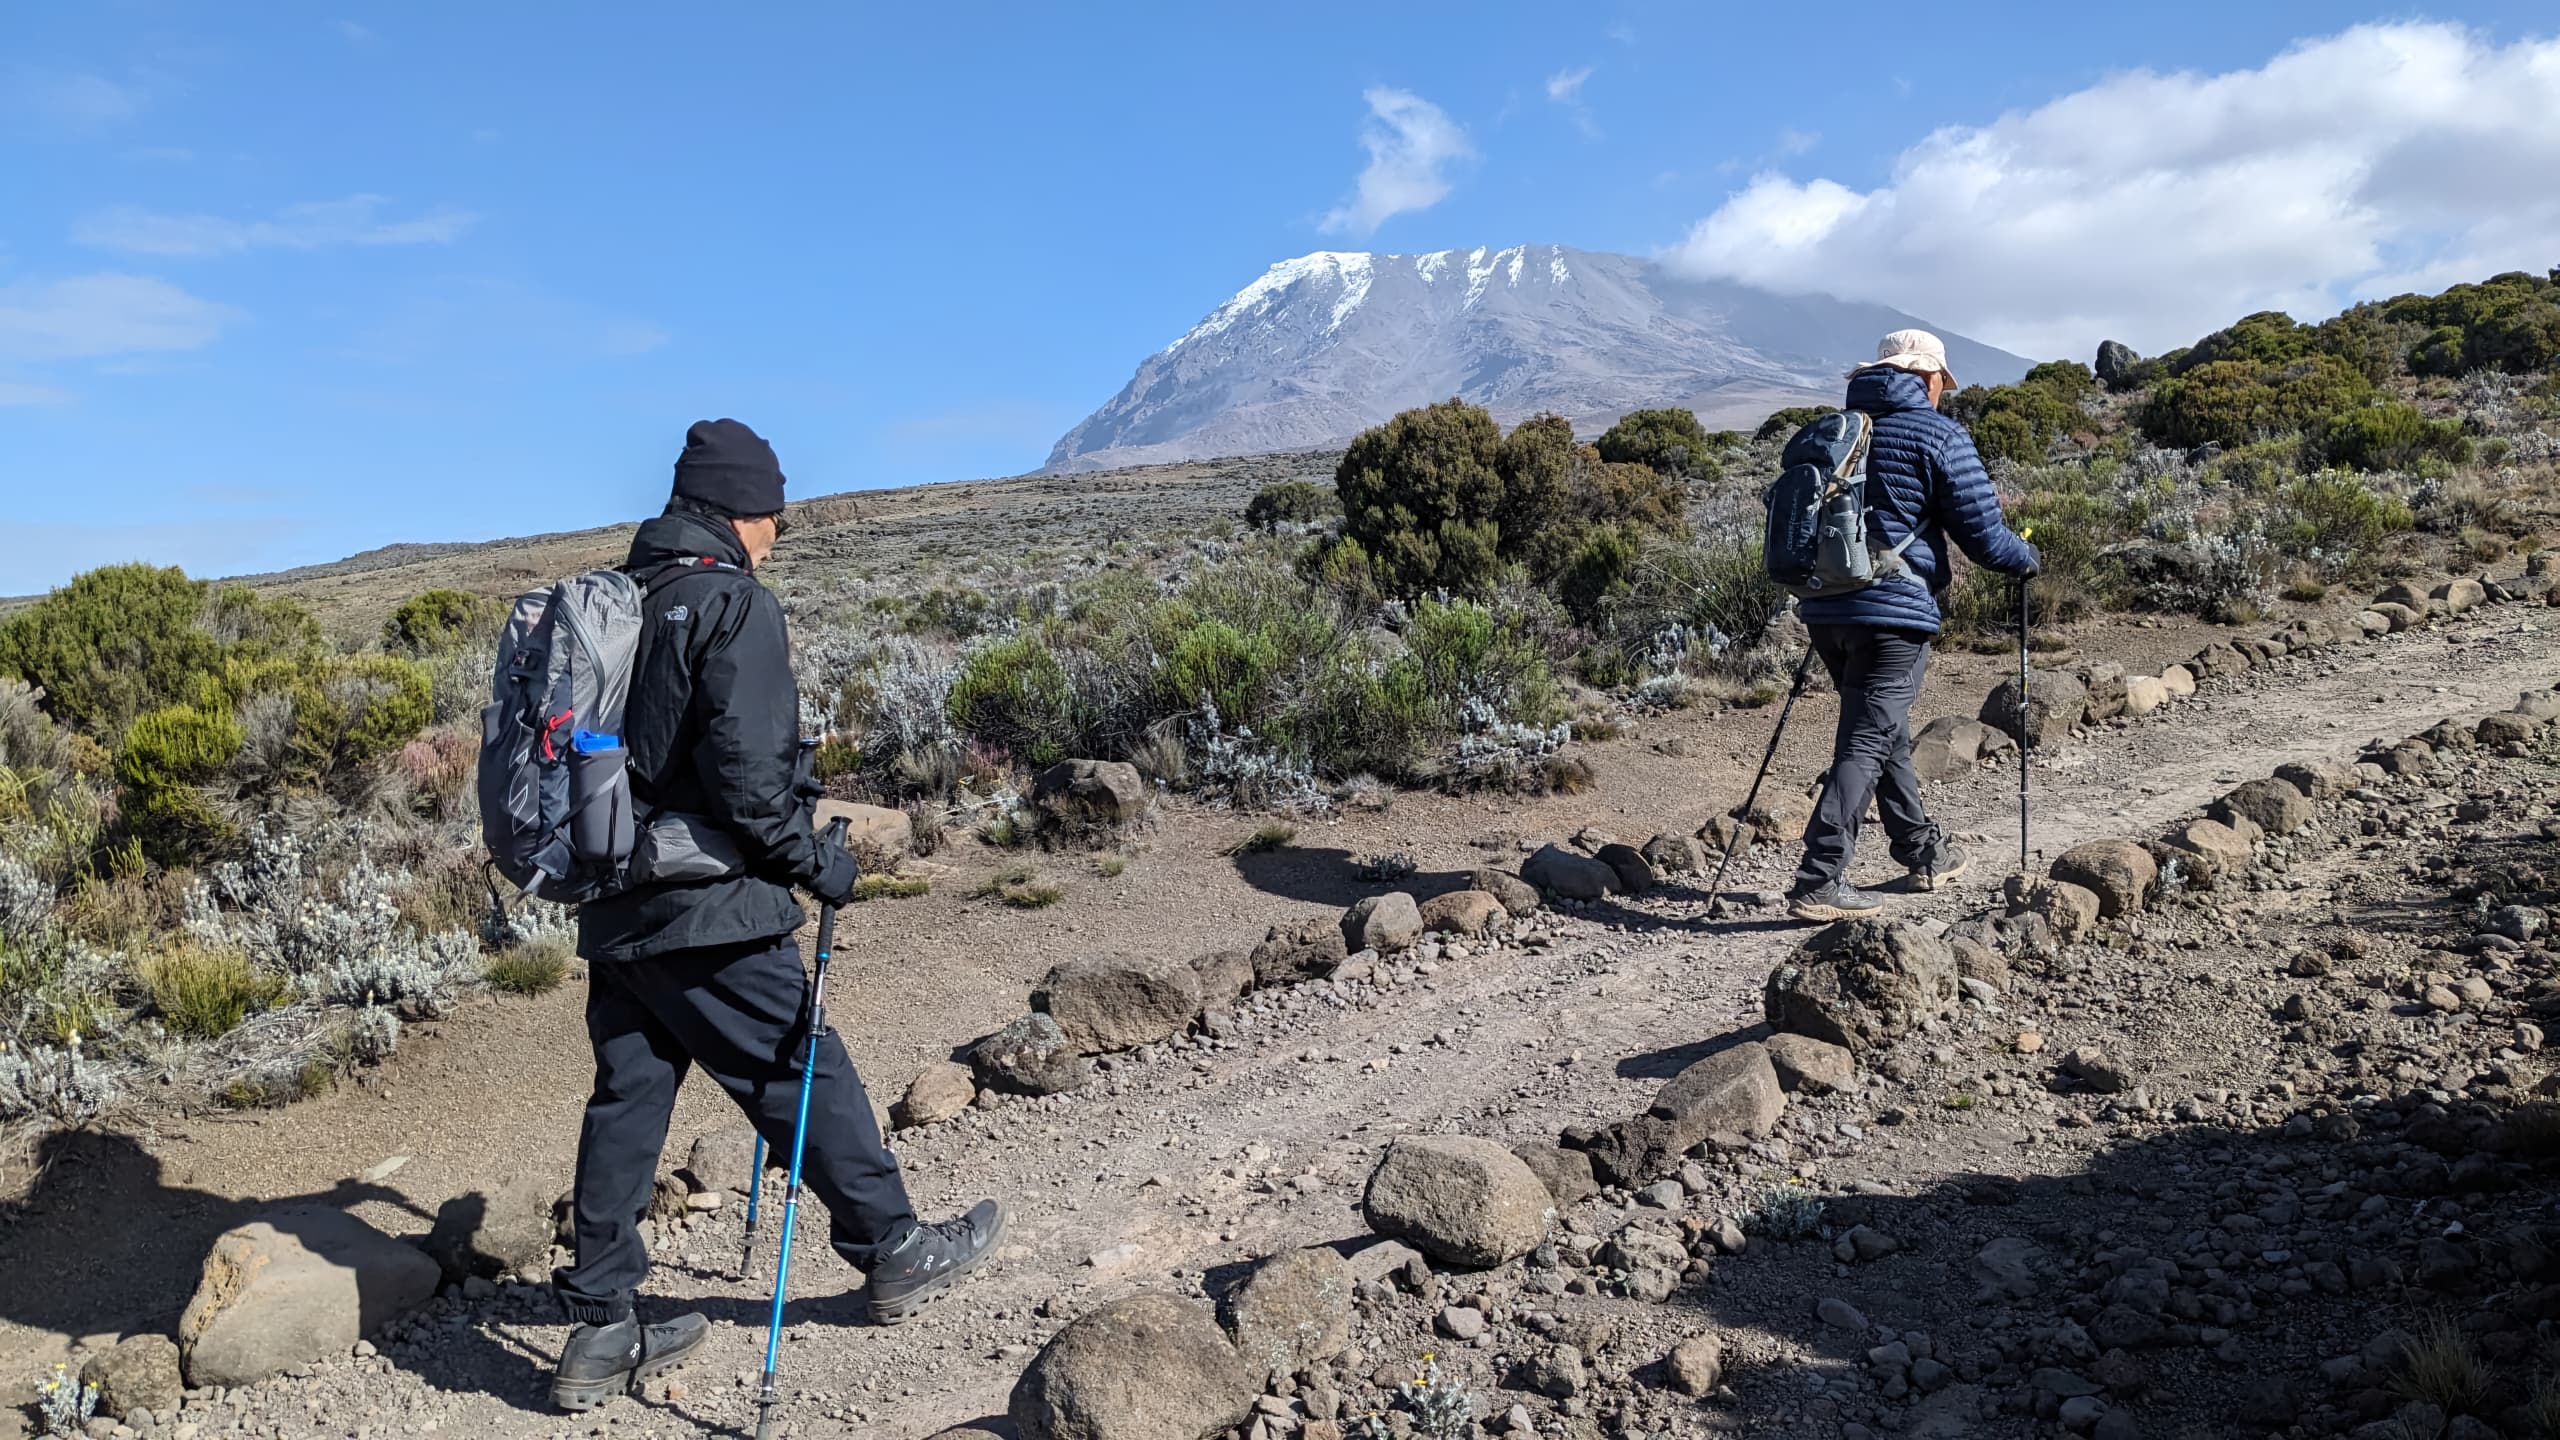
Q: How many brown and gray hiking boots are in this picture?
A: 2